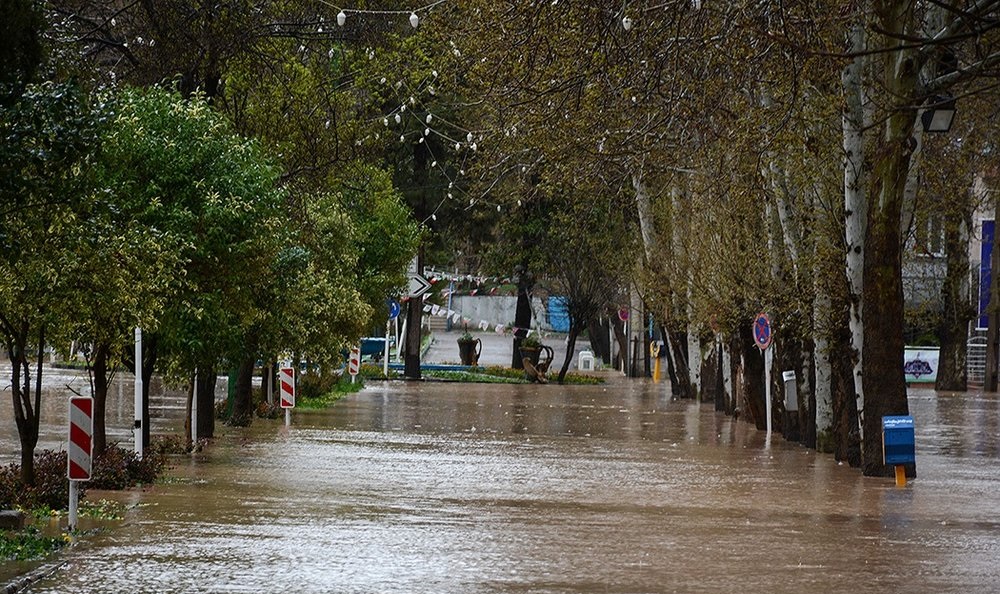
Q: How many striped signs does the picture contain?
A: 3